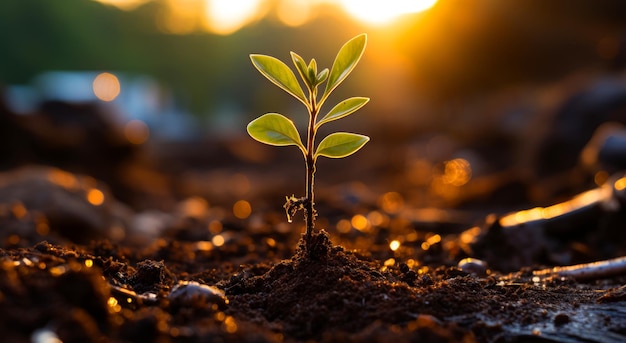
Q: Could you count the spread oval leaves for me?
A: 5